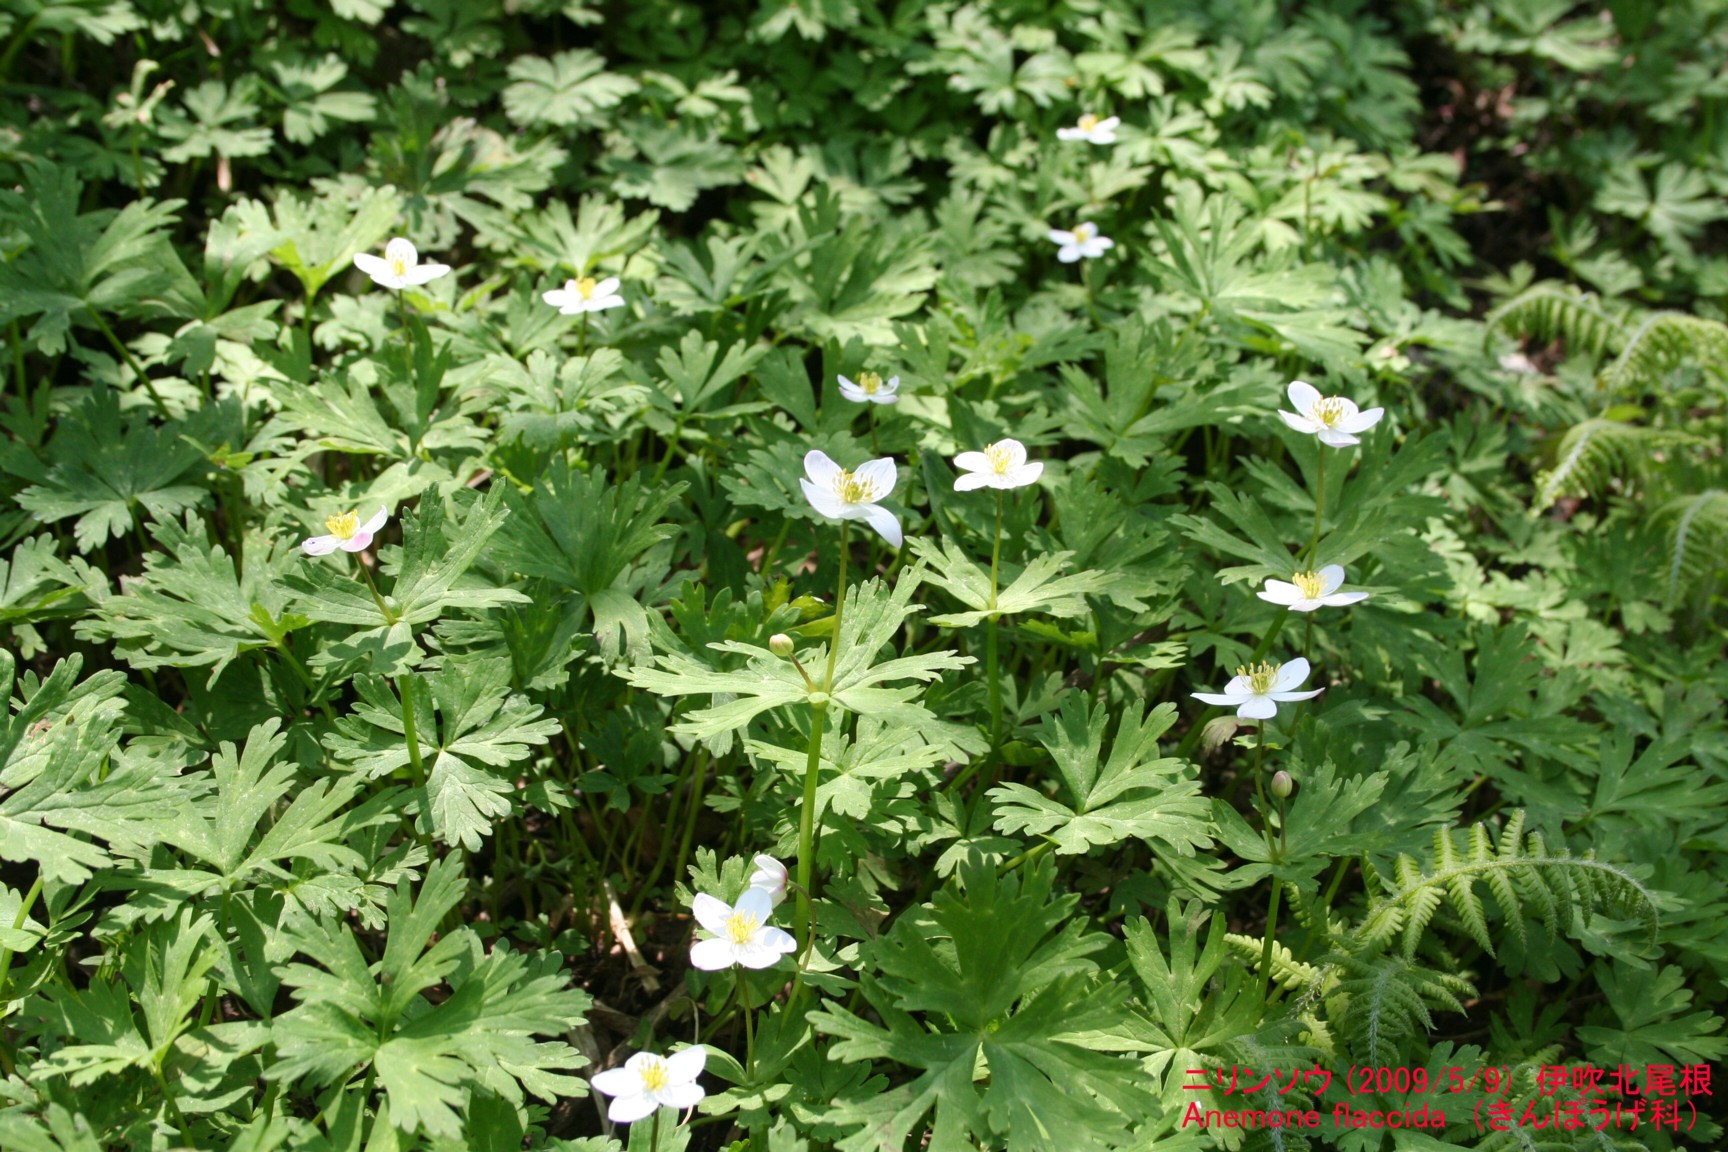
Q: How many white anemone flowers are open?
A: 13